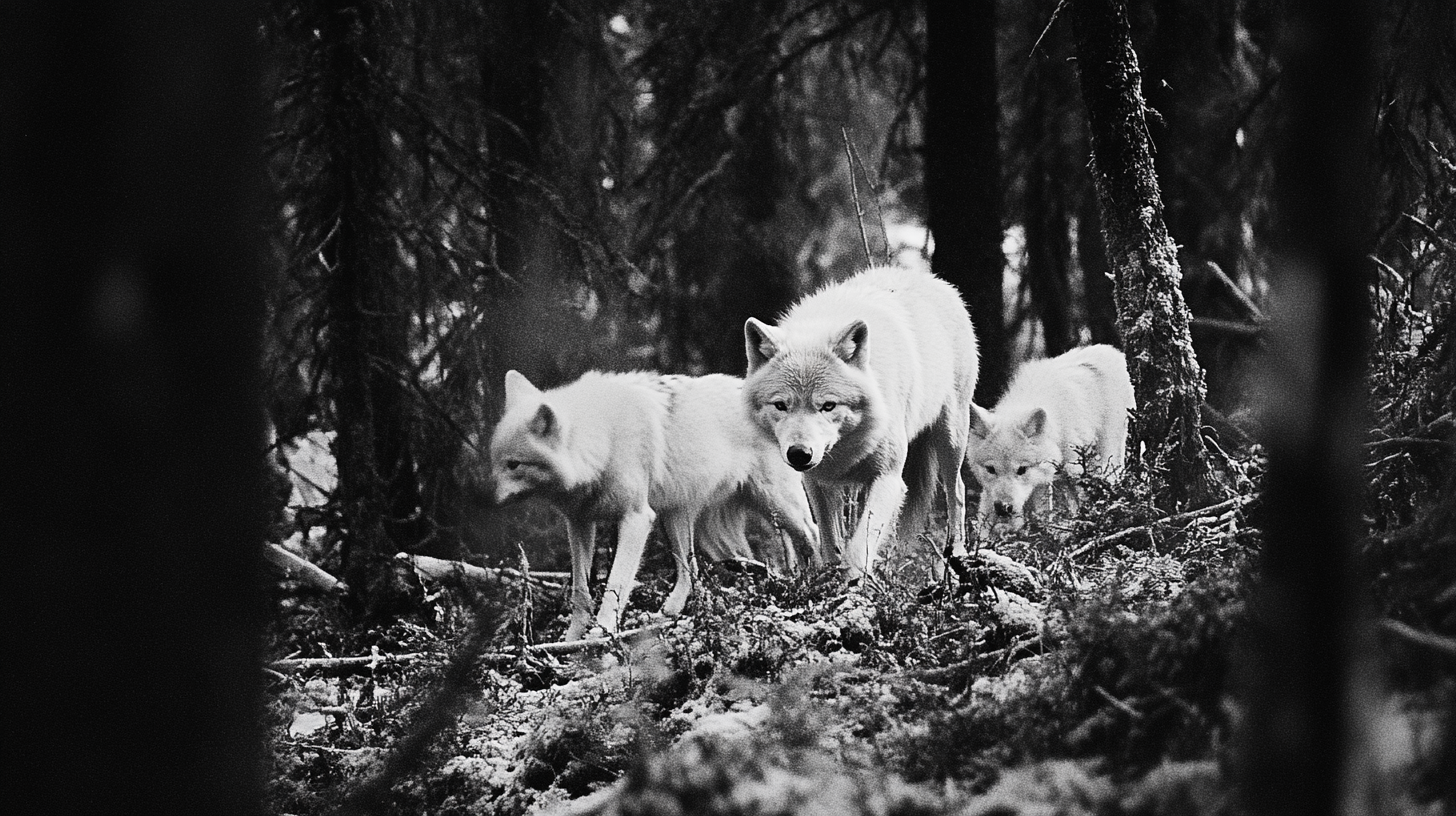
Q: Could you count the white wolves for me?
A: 3